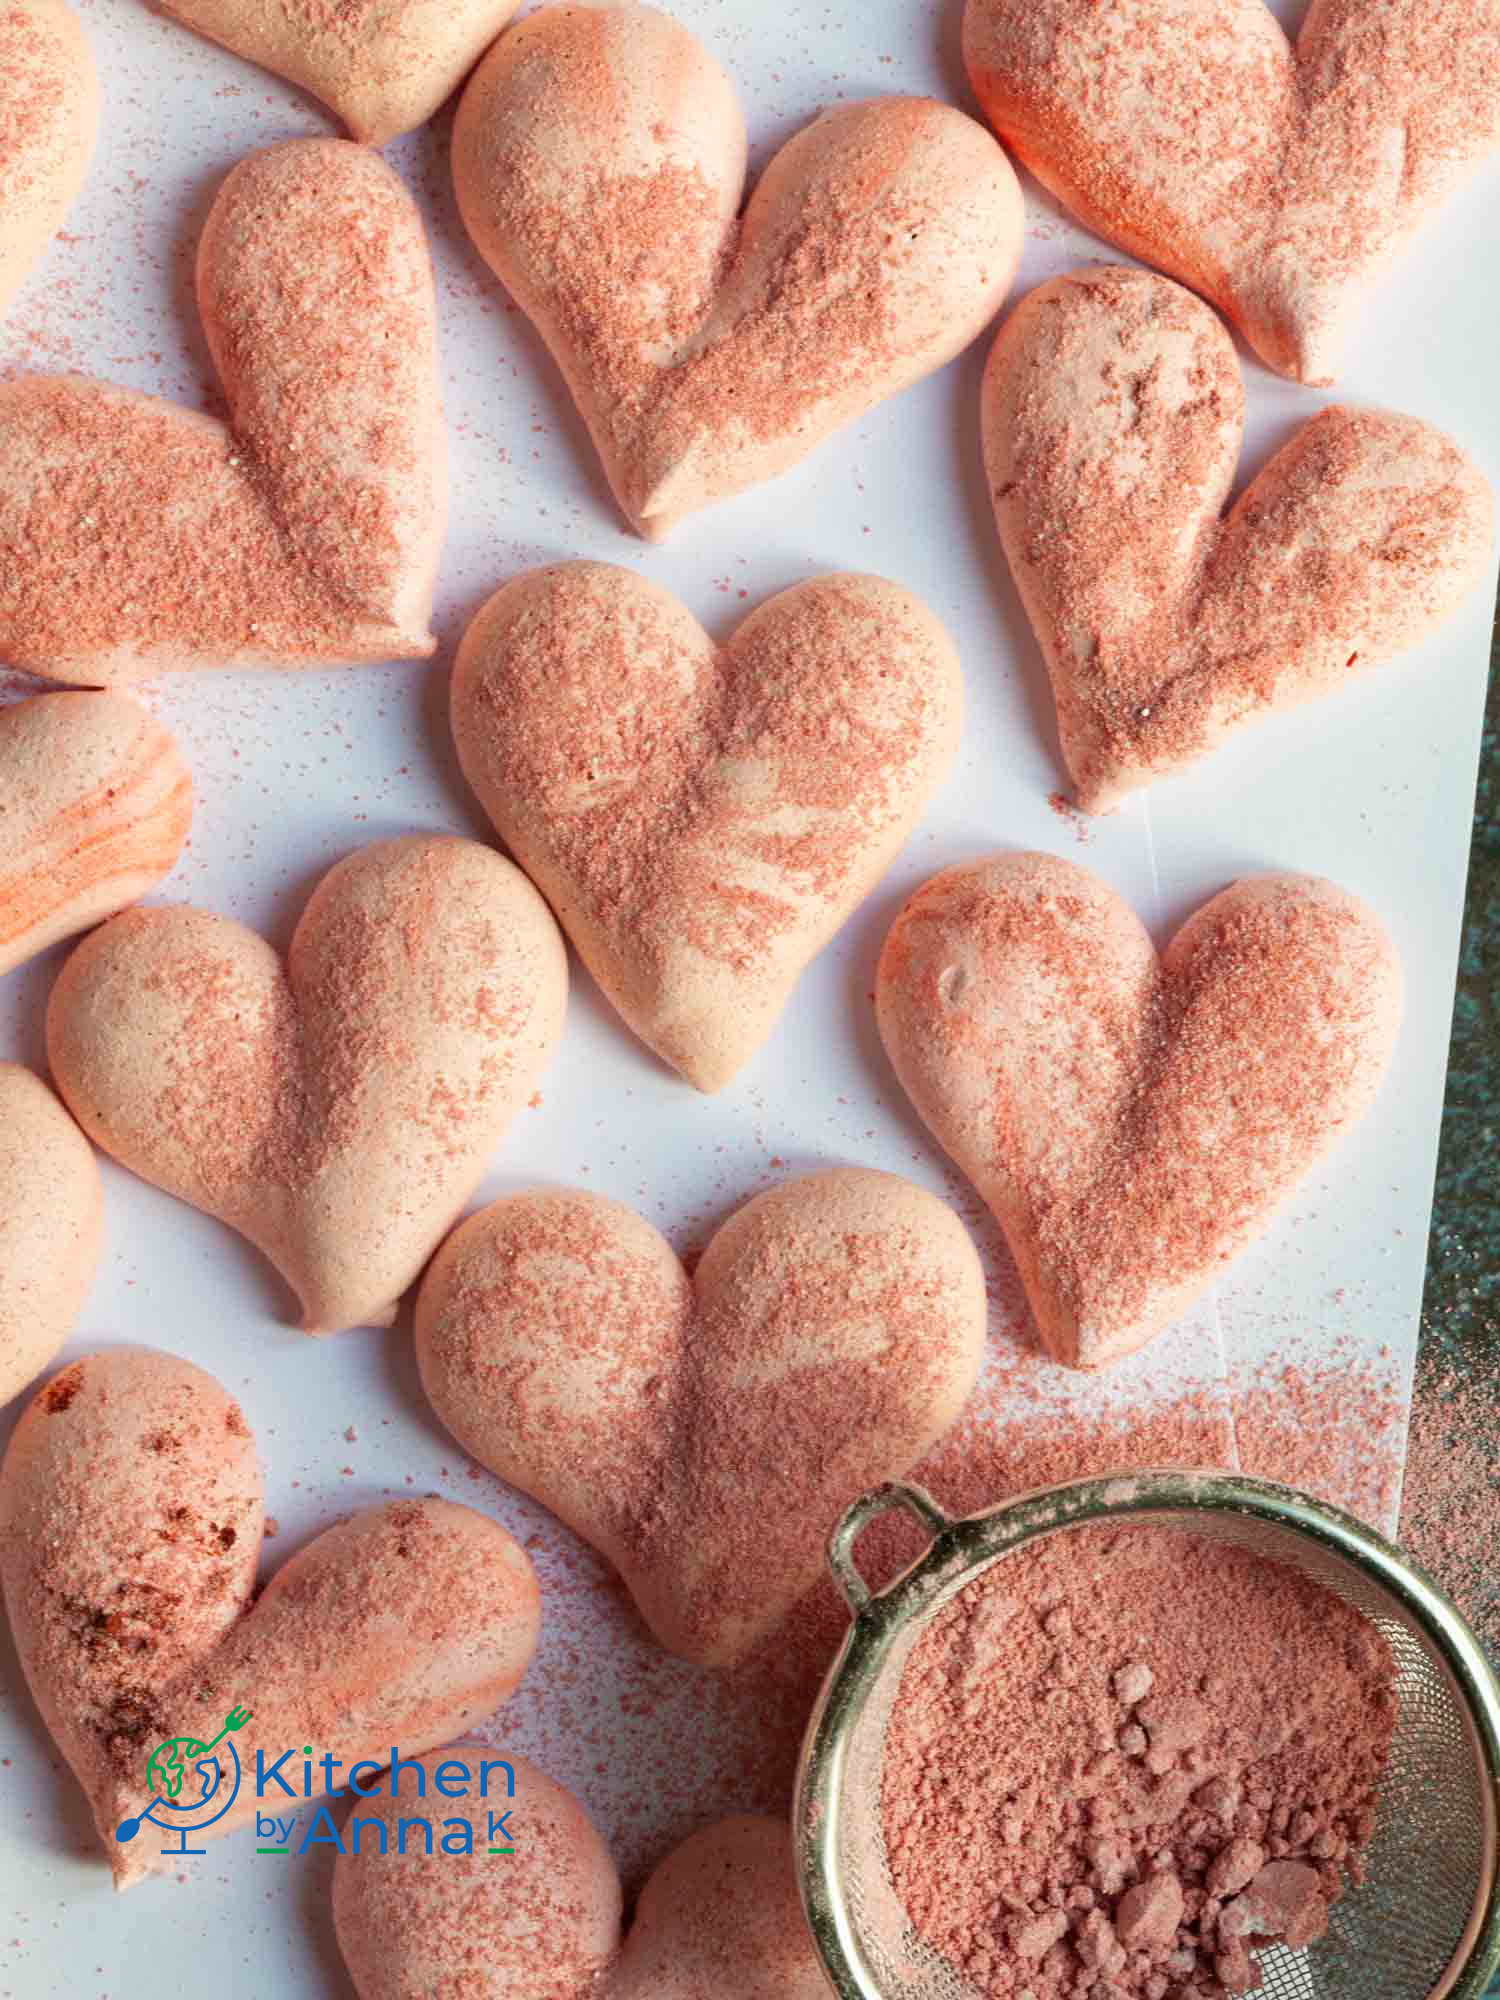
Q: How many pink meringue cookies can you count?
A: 14